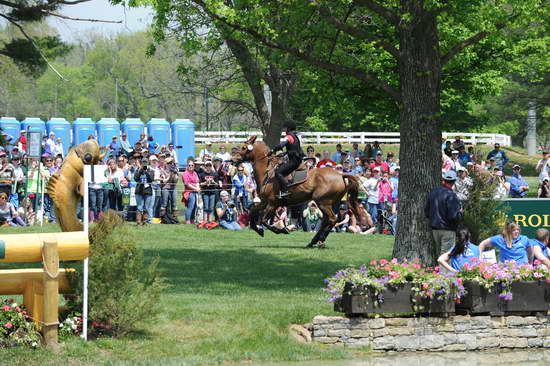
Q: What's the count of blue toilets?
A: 8